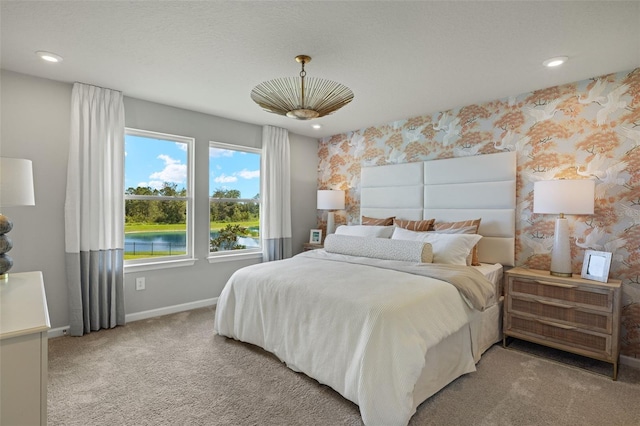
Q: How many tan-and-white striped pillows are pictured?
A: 3